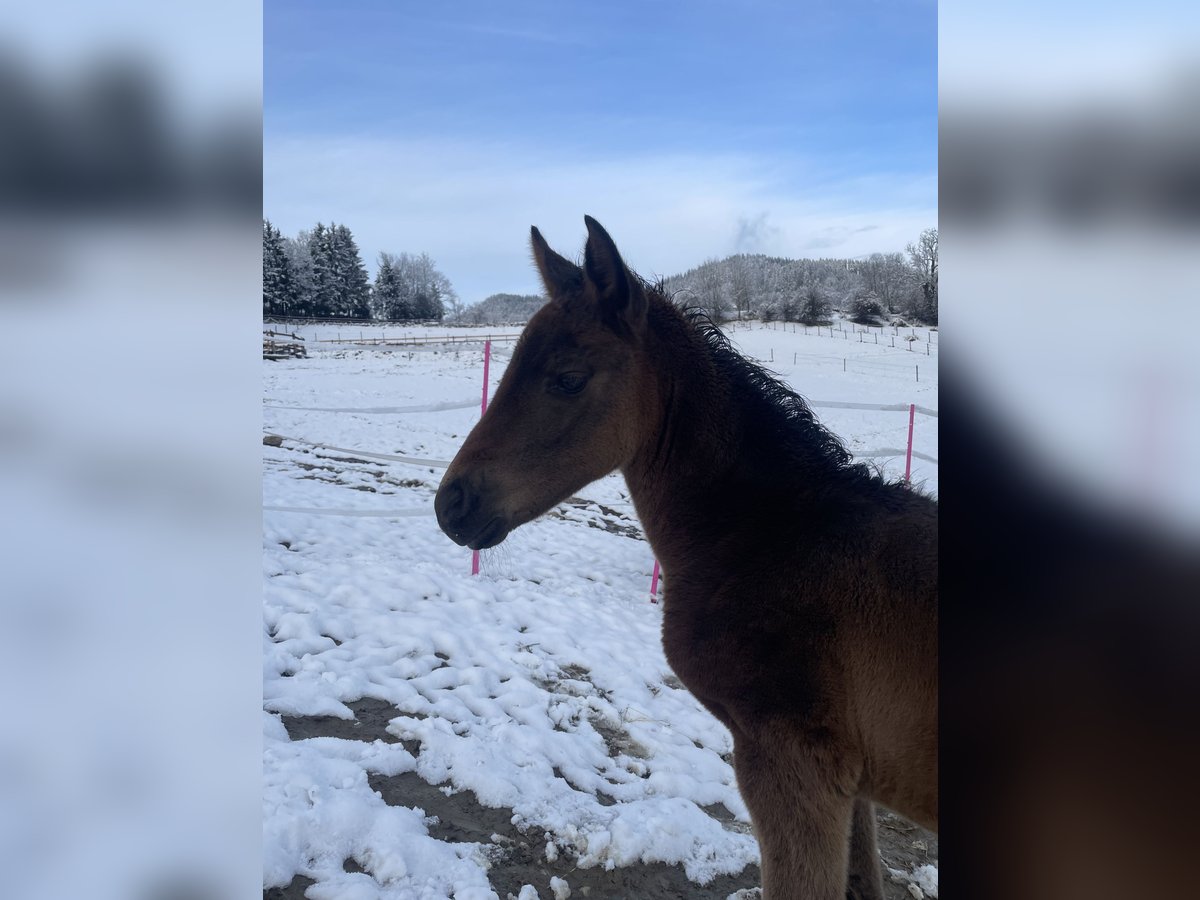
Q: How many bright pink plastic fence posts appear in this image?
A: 3